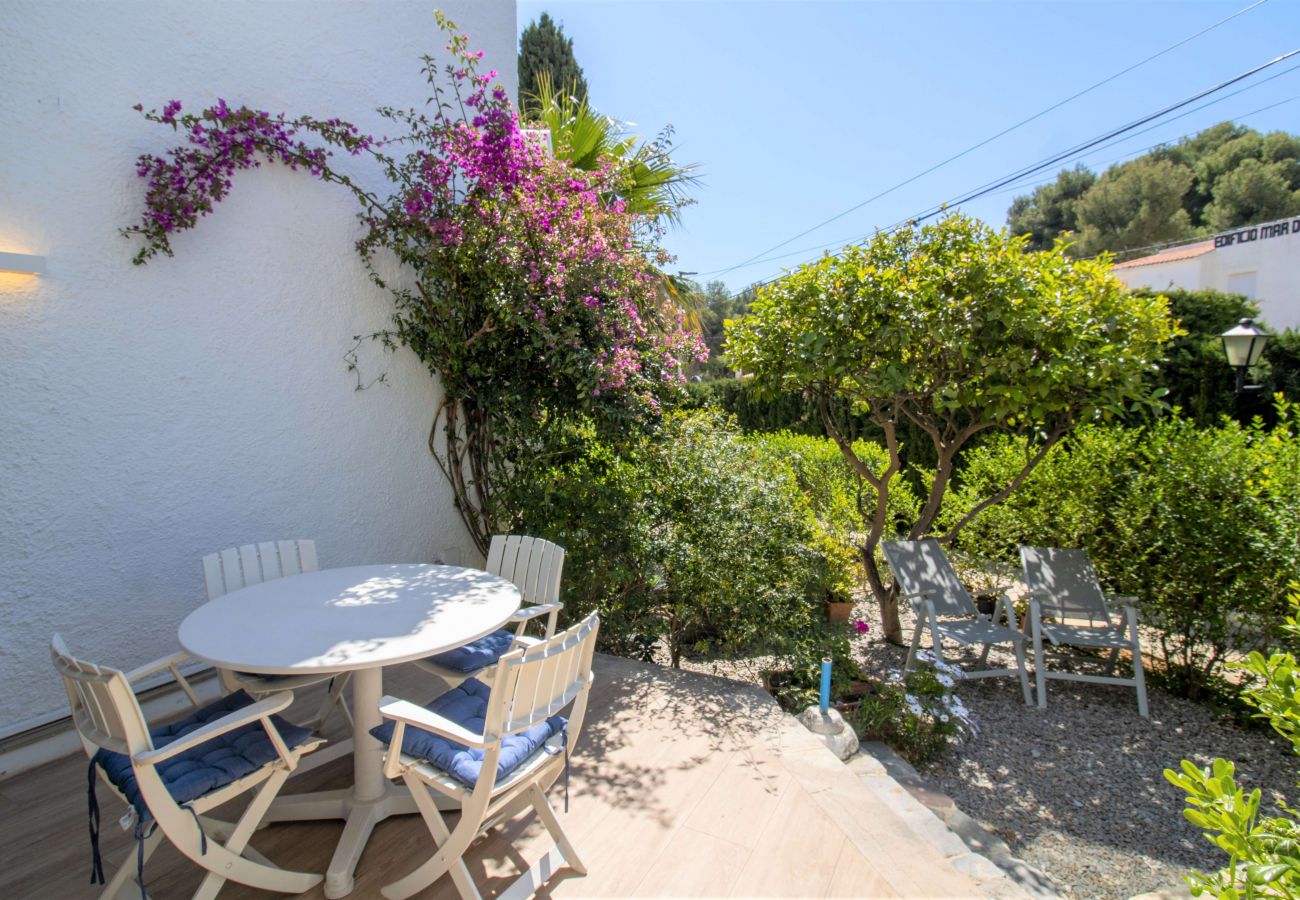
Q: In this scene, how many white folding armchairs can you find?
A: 4